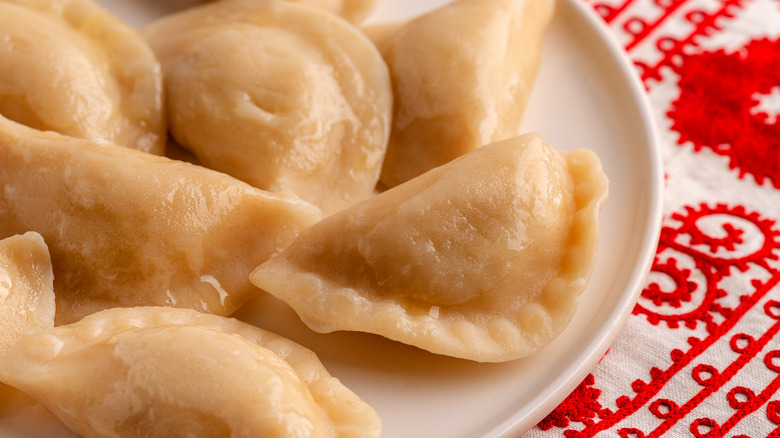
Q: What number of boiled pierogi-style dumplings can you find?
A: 8